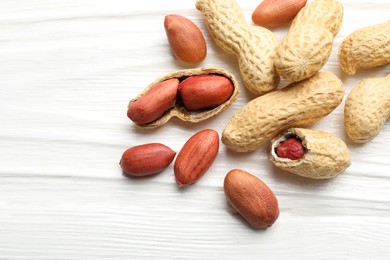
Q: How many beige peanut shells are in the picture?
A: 7